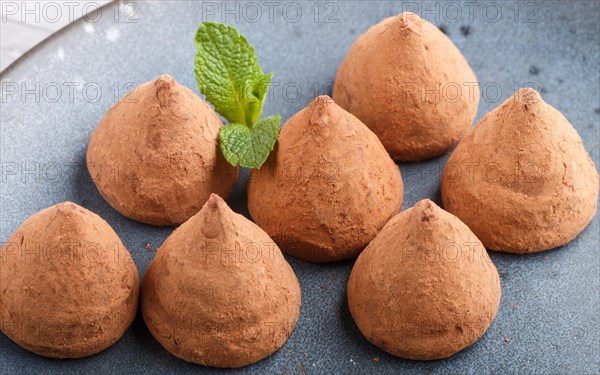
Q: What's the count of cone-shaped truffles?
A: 7